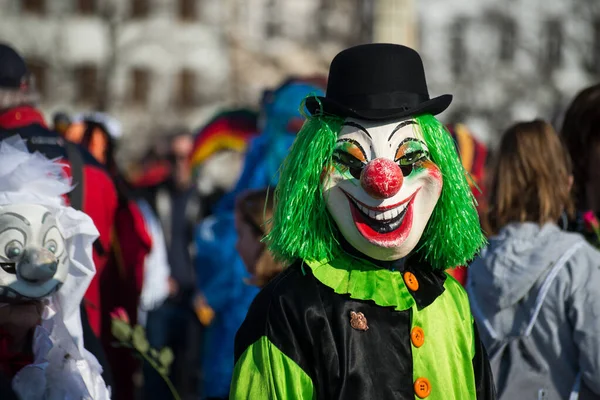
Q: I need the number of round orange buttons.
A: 3